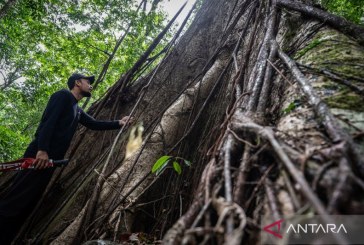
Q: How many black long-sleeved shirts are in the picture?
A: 1